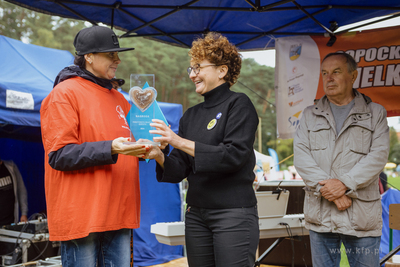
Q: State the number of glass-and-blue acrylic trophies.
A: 1